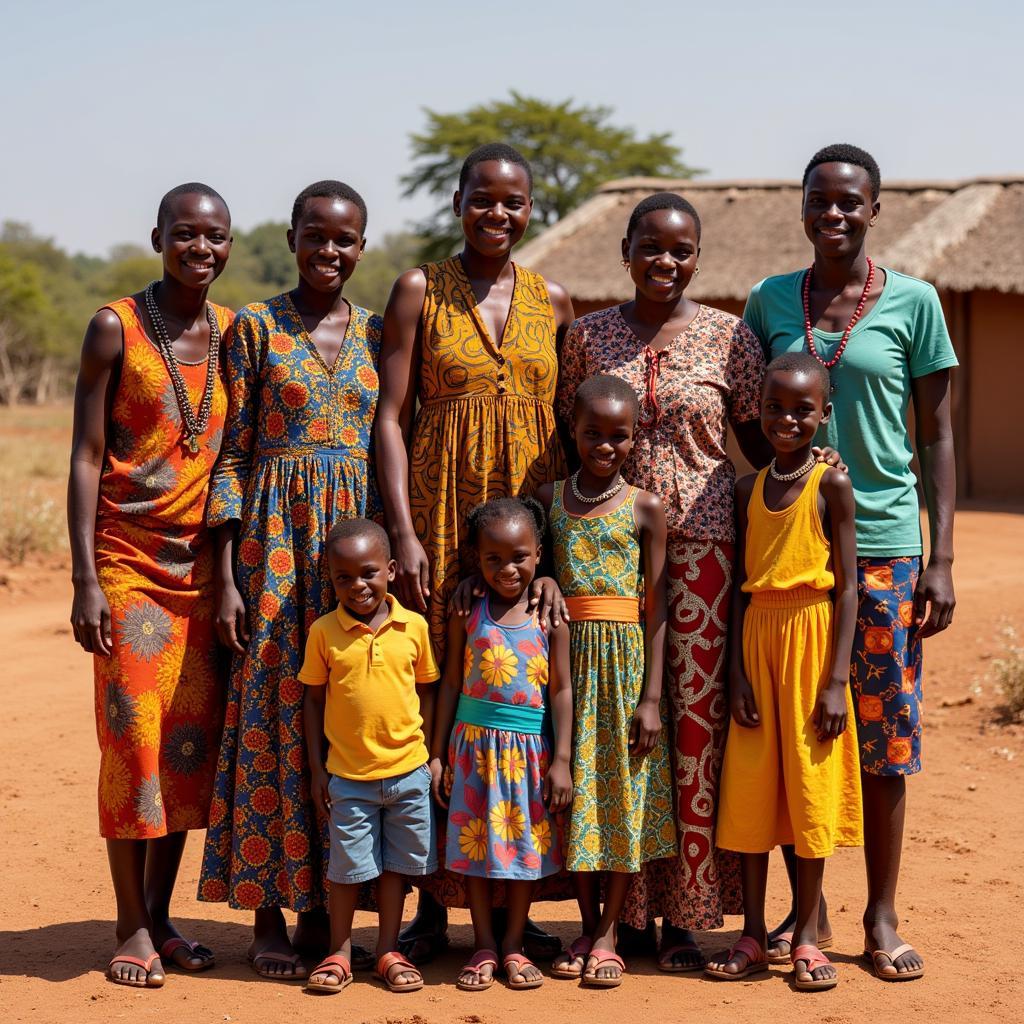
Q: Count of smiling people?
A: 9